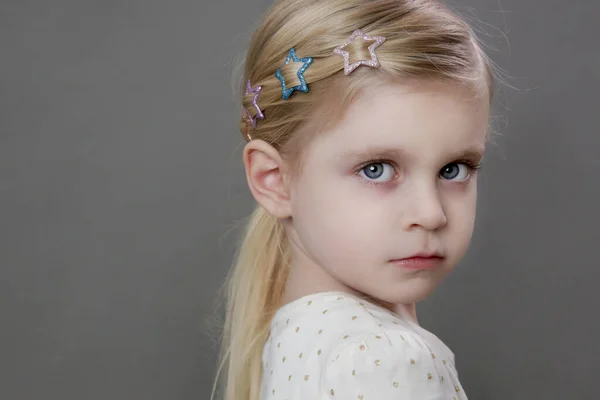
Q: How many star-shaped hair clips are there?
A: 3